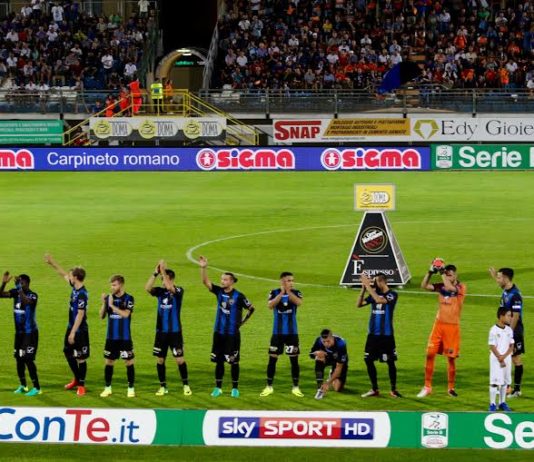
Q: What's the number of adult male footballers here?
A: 10